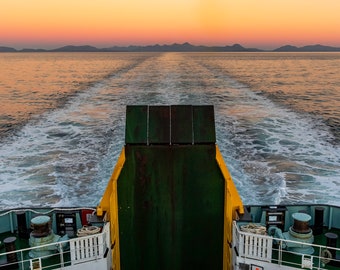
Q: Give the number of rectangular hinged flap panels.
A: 4